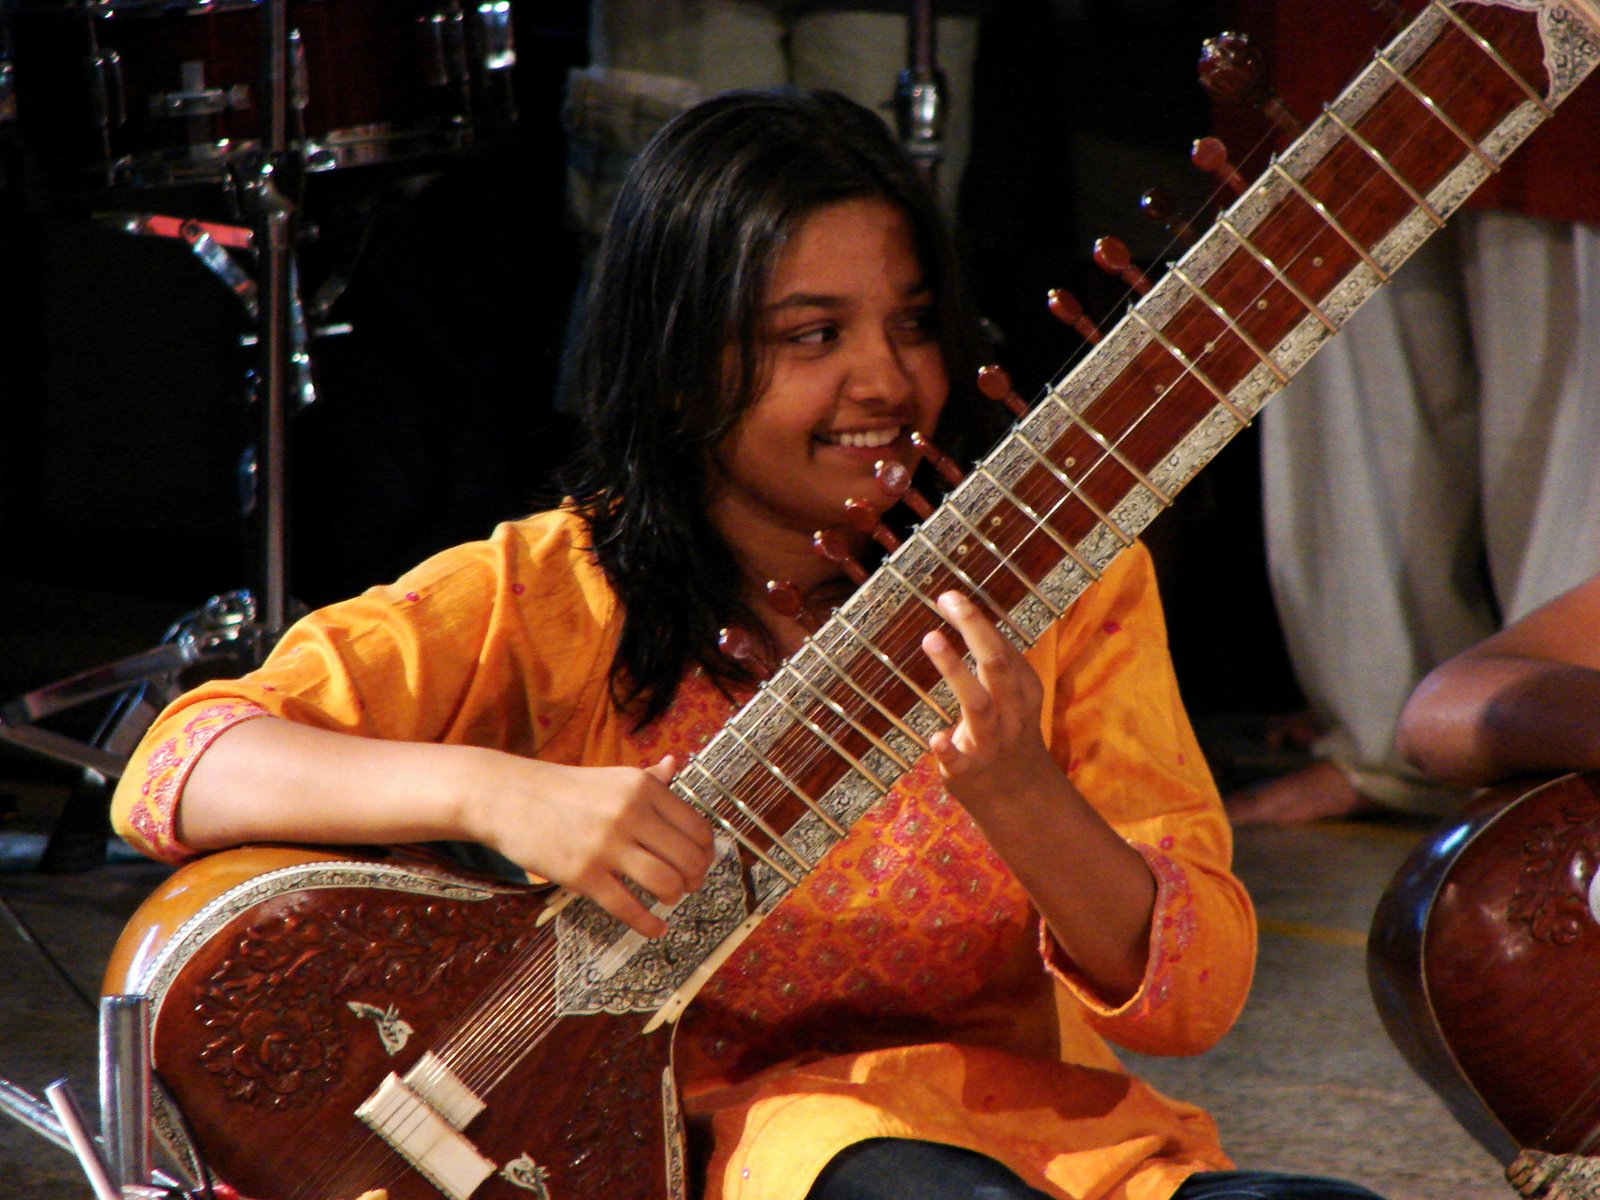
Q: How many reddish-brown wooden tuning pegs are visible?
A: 12